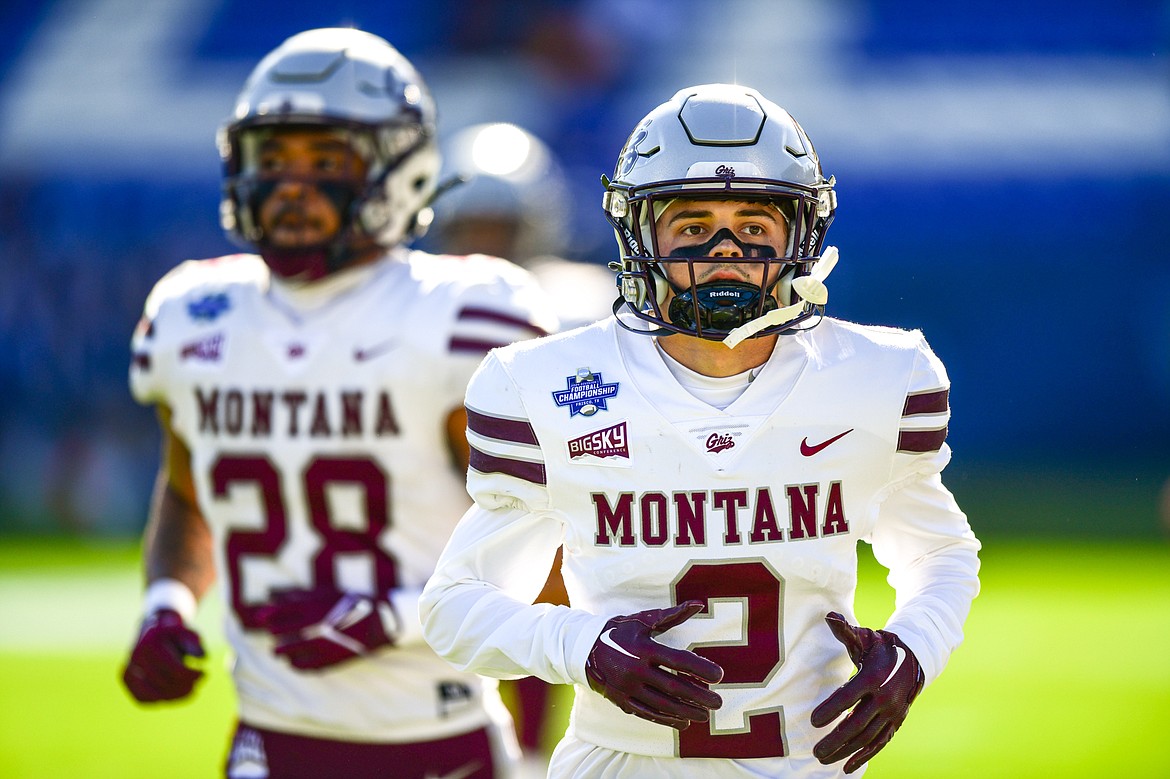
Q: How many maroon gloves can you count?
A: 4